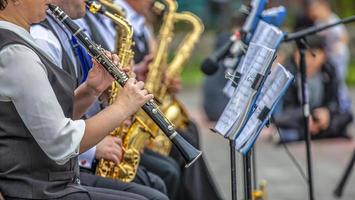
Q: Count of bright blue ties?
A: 1